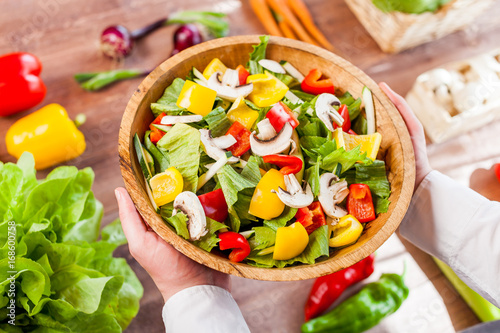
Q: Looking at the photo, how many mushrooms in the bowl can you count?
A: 7